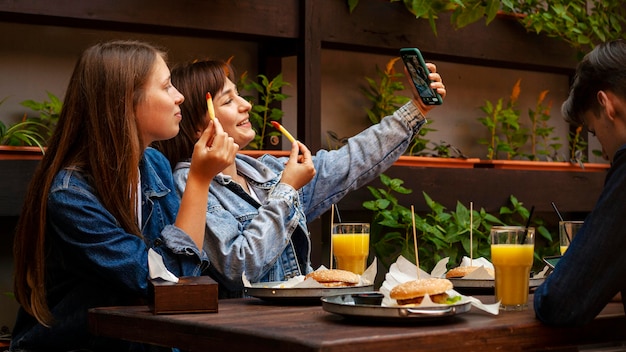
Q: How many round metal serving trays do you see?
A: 3